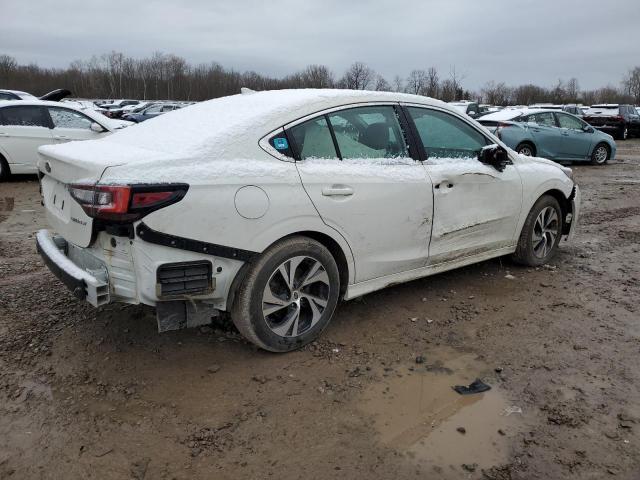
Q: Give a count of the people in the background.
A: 0